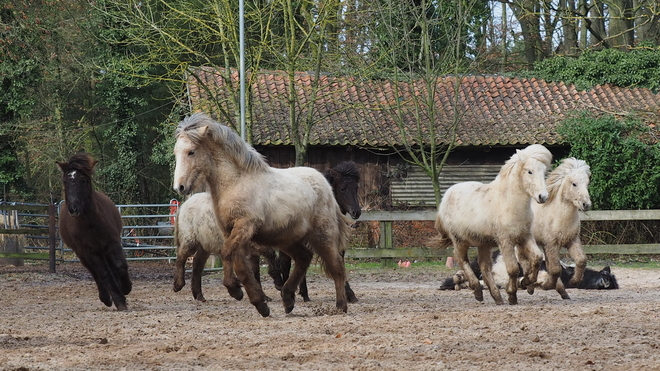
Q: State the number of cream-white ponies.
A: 4